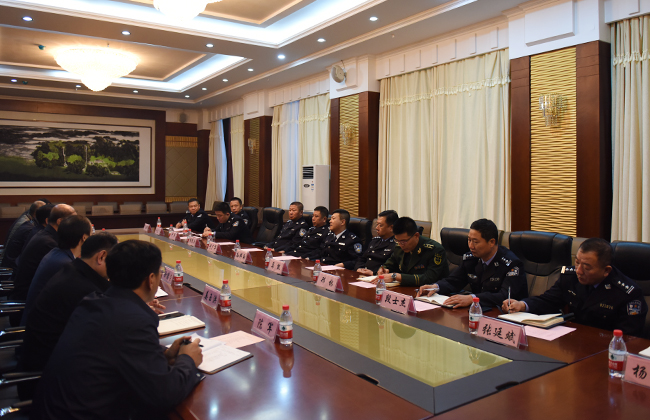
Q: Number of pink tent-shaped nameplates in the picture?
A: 14